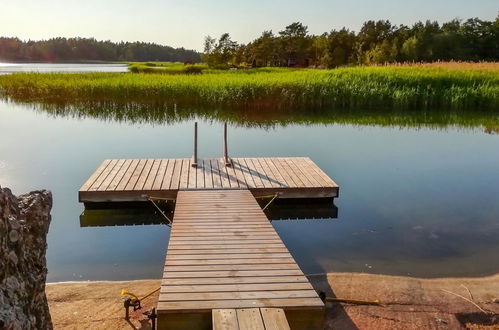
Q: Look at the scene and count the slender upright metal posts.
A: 2